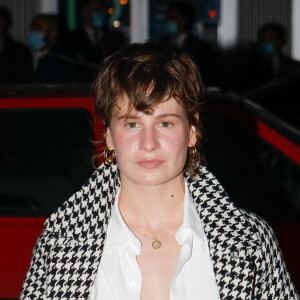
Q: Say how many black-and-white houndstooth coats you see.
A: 1